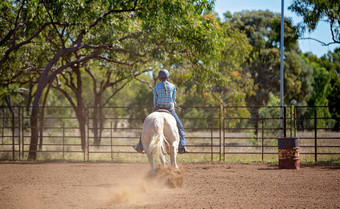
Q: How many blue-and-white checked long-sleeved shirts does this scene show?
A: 1